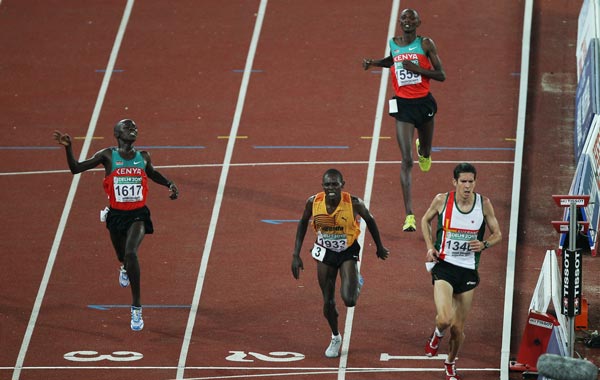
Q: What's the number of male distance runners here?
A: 4